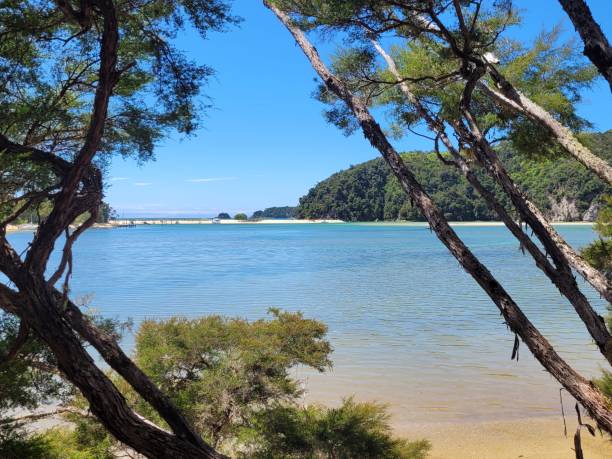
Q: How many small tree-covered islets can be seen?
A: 2